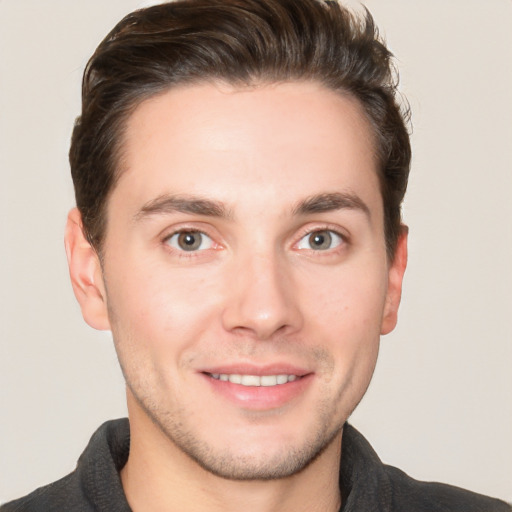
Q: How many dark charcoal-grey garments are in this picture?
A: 1